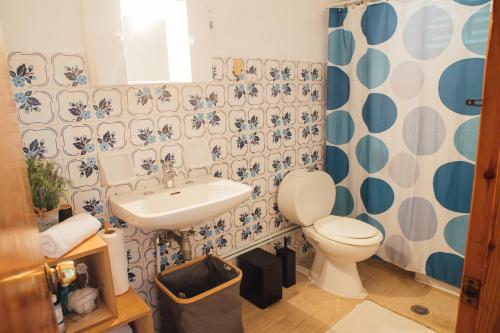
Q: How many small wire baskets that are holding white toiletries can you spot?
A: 1